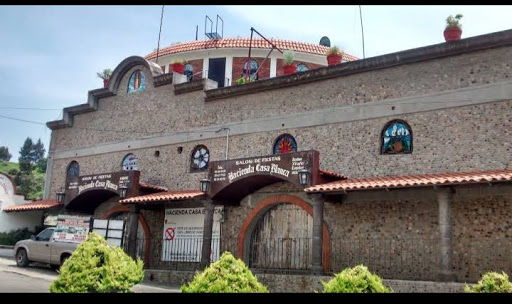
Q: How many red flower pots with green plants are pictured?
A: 5